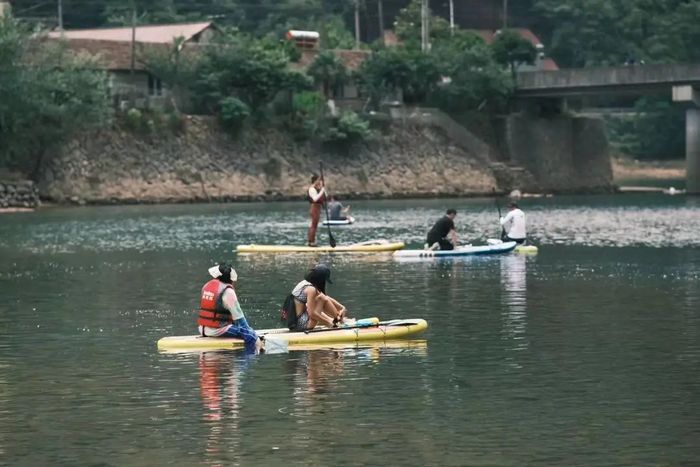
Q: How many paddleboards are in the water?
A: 5